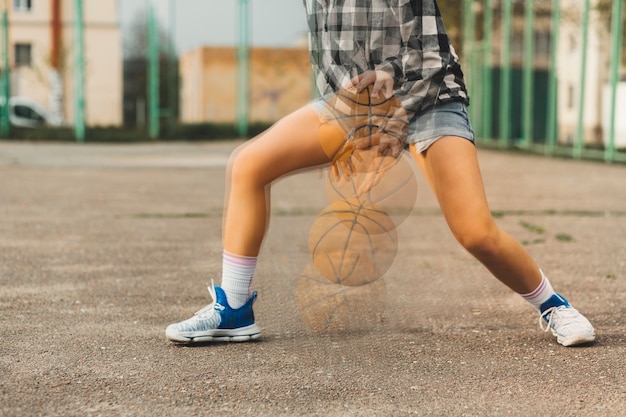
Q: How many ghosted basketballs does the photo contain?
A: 4